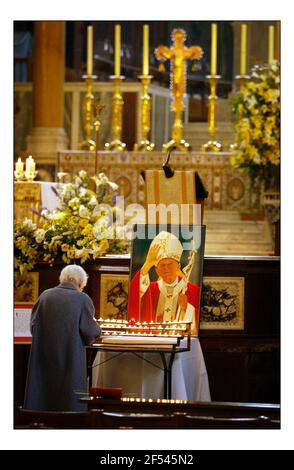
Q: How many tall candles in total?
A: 6